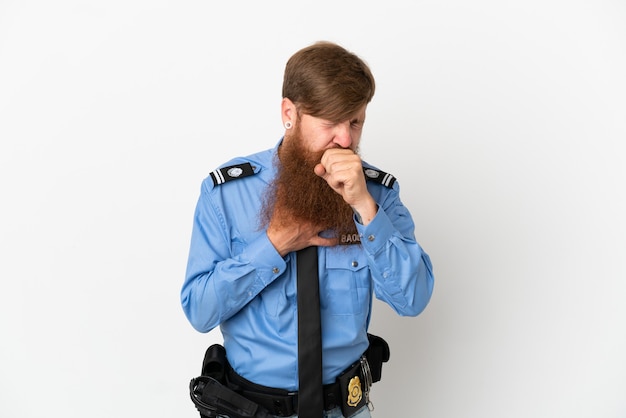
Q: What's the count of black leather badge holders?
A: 1